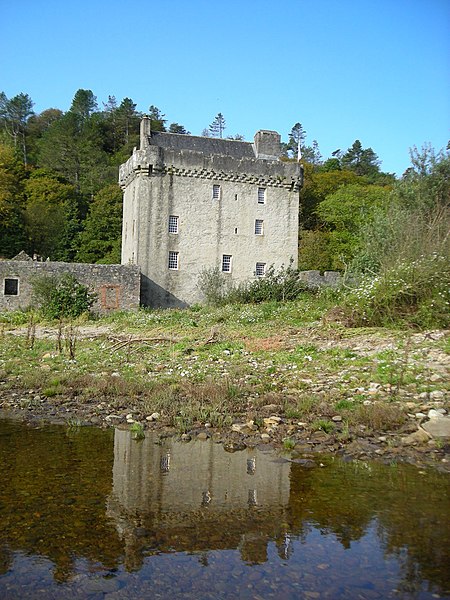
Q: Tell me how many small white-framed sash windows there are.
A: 7